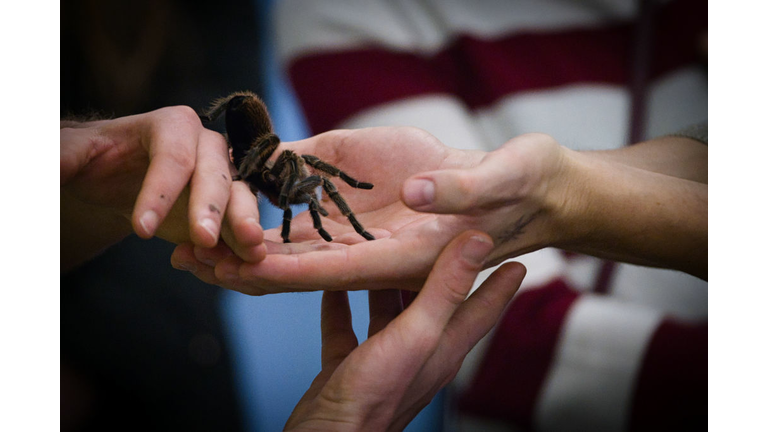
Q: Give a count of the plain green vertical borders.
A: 0